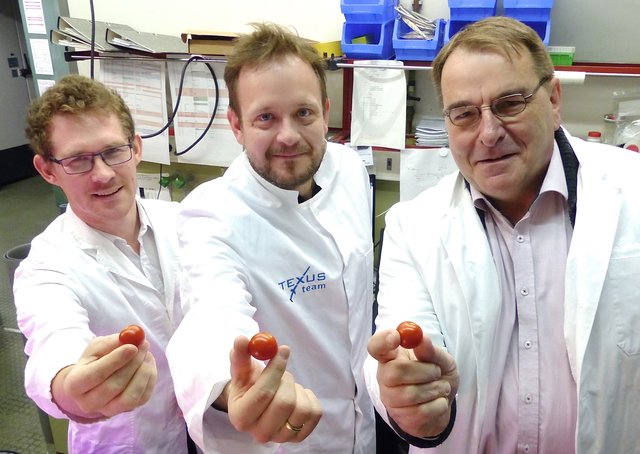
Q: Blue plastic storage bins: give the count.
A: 7